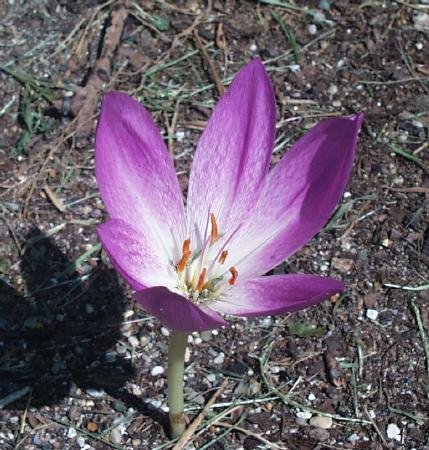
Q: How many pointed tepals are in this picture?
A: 6